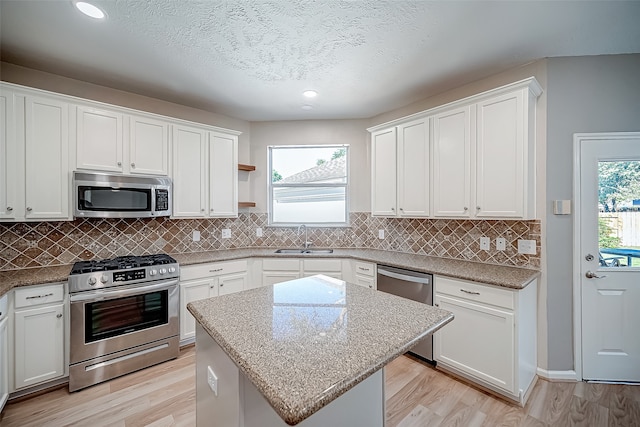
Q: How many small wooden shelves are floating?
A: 2